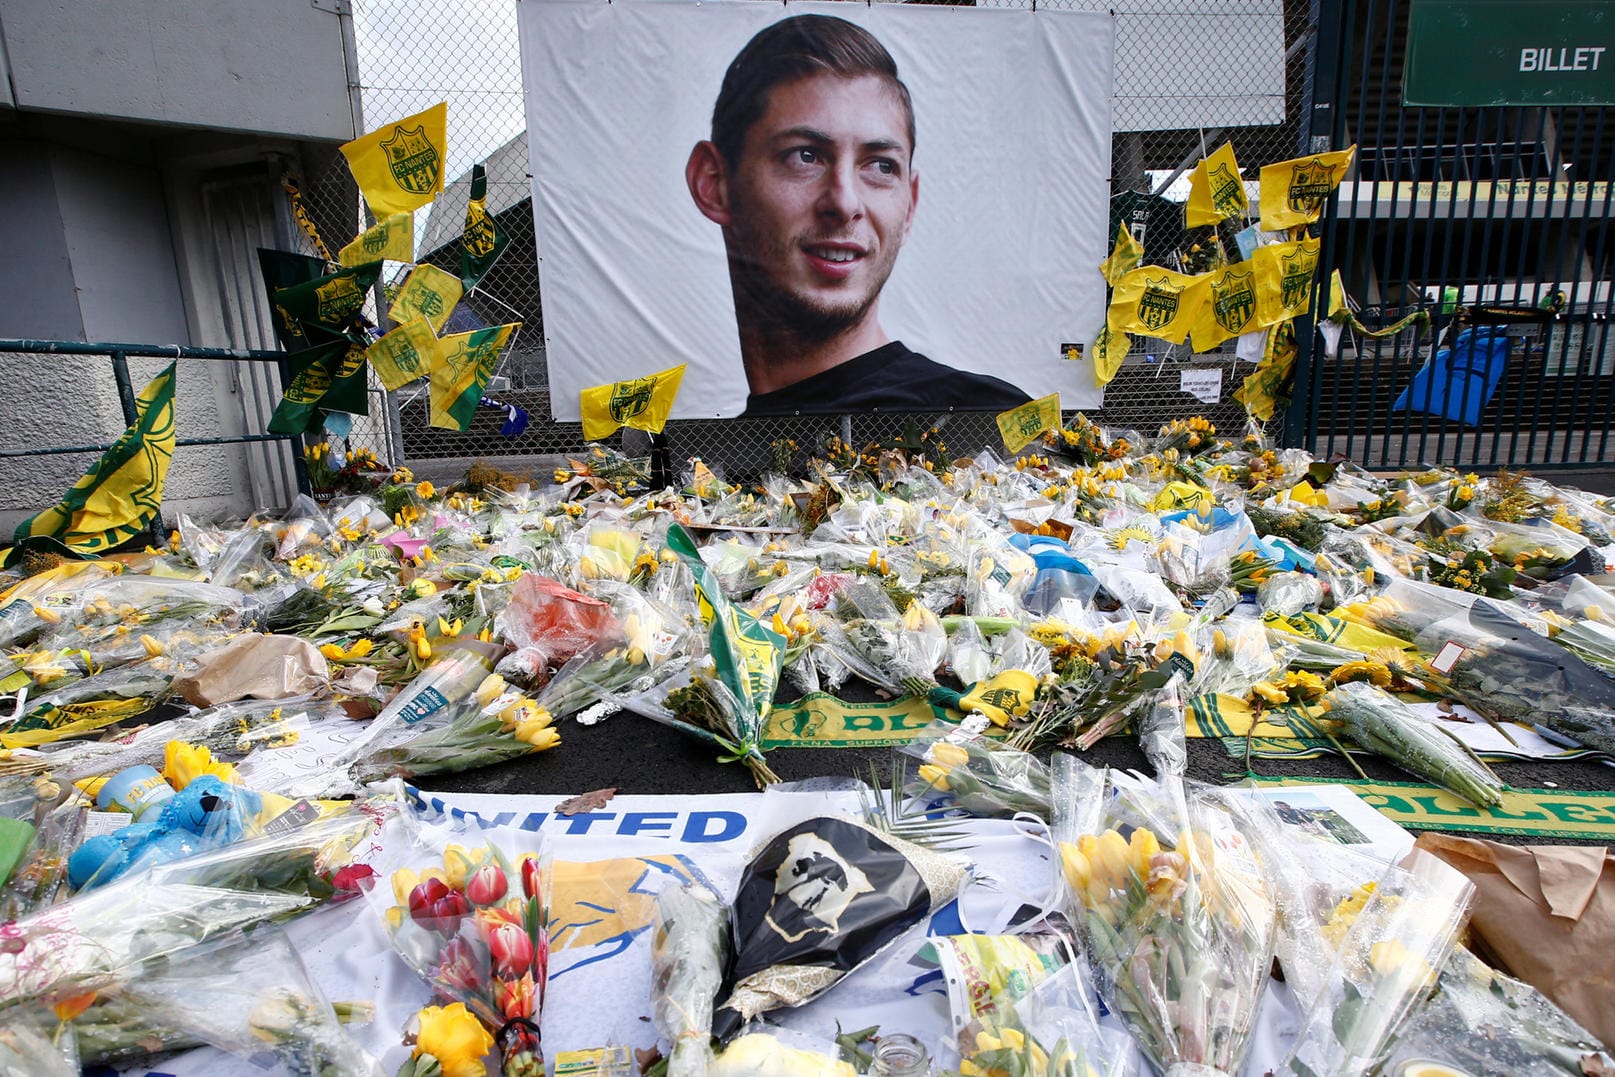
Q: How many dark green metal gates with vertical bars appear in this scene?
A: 1